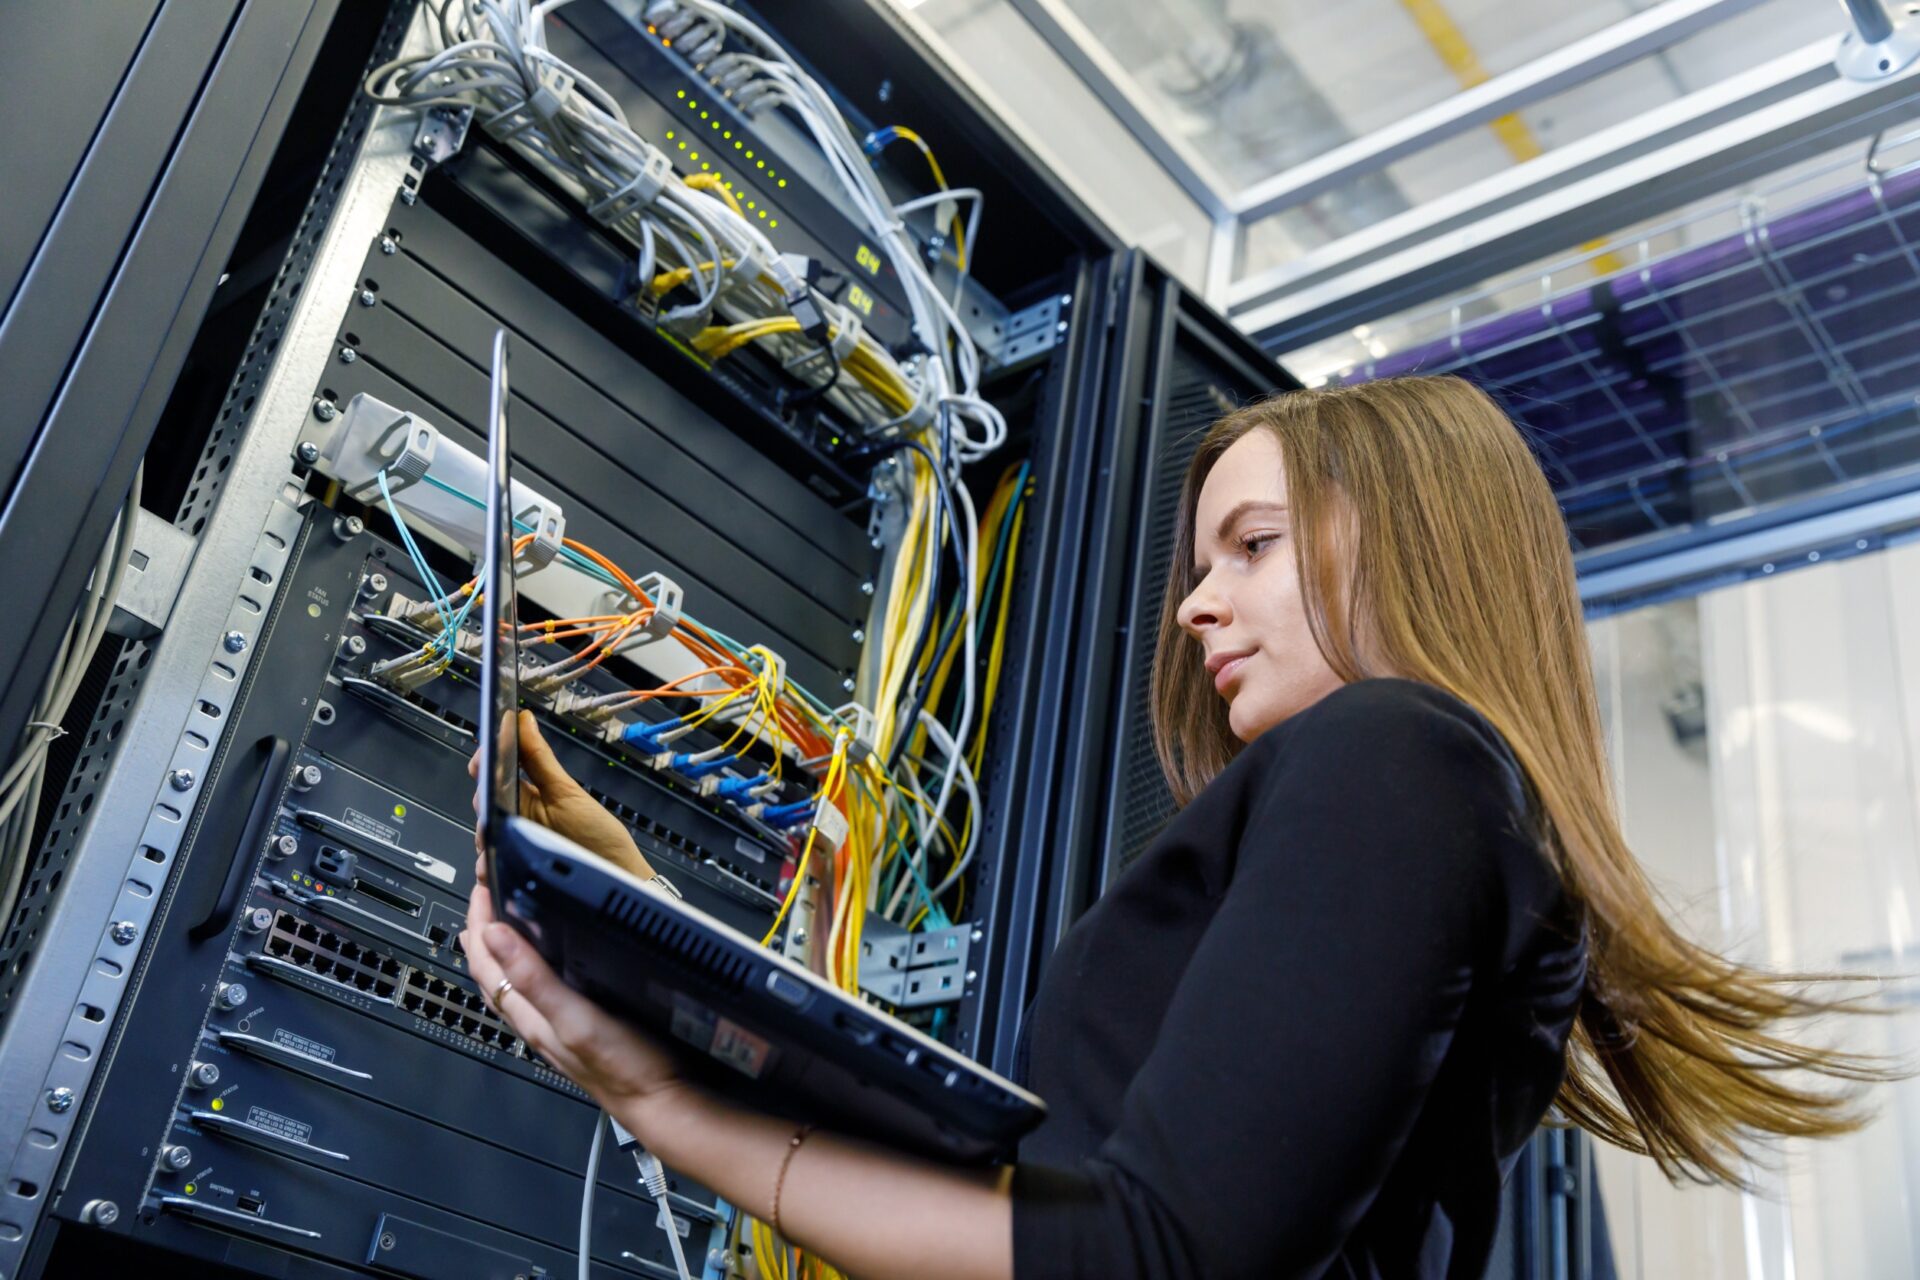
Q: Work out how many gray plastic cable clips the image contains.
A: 10